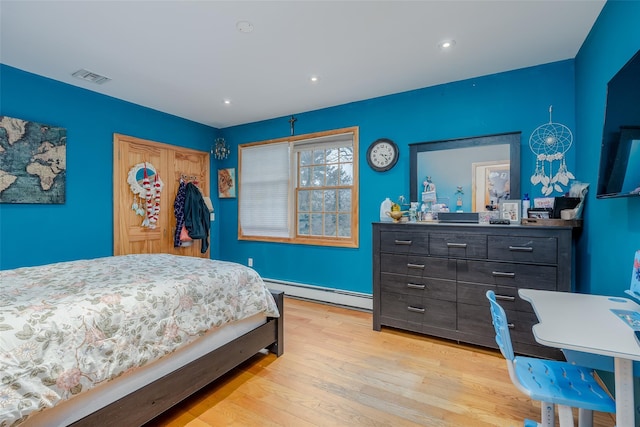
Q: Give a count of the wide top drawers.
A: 3